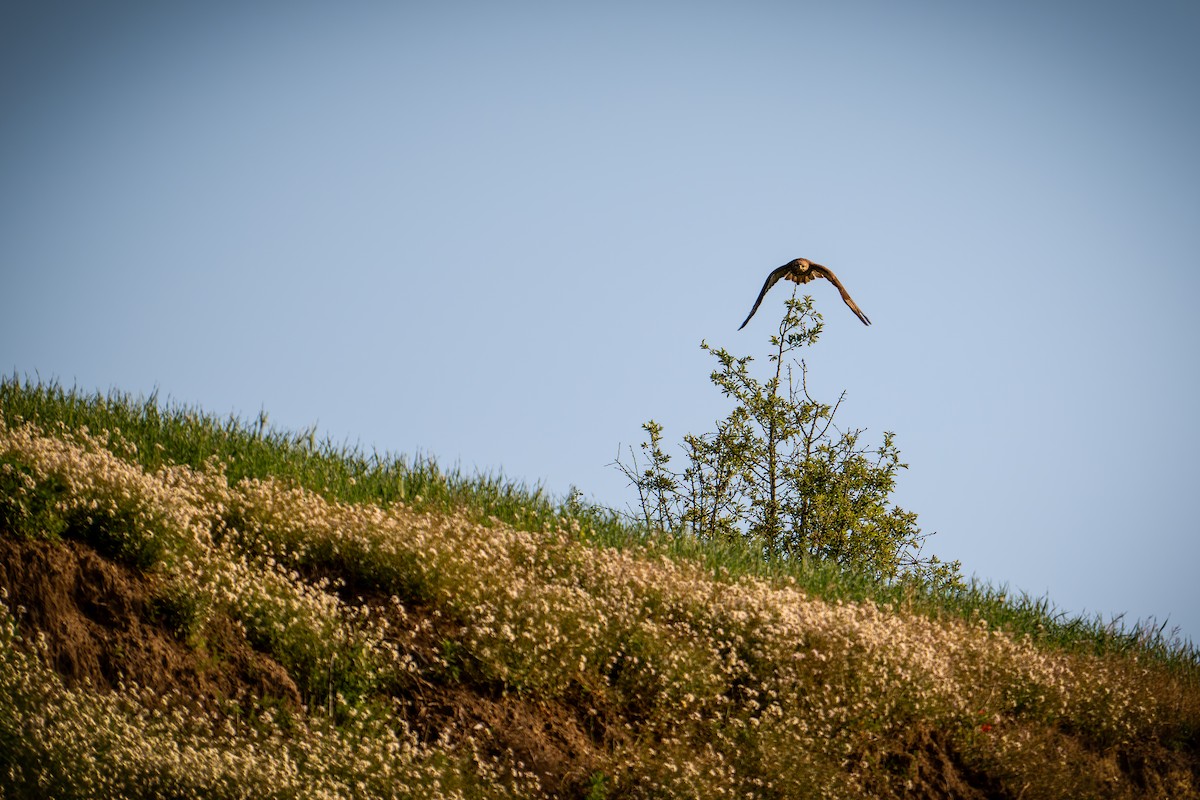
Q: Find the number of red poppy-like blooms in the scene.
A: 2